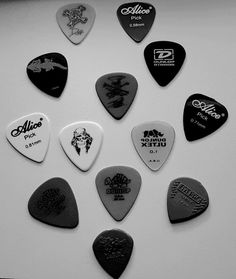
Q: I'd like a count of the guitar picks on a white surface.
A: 13